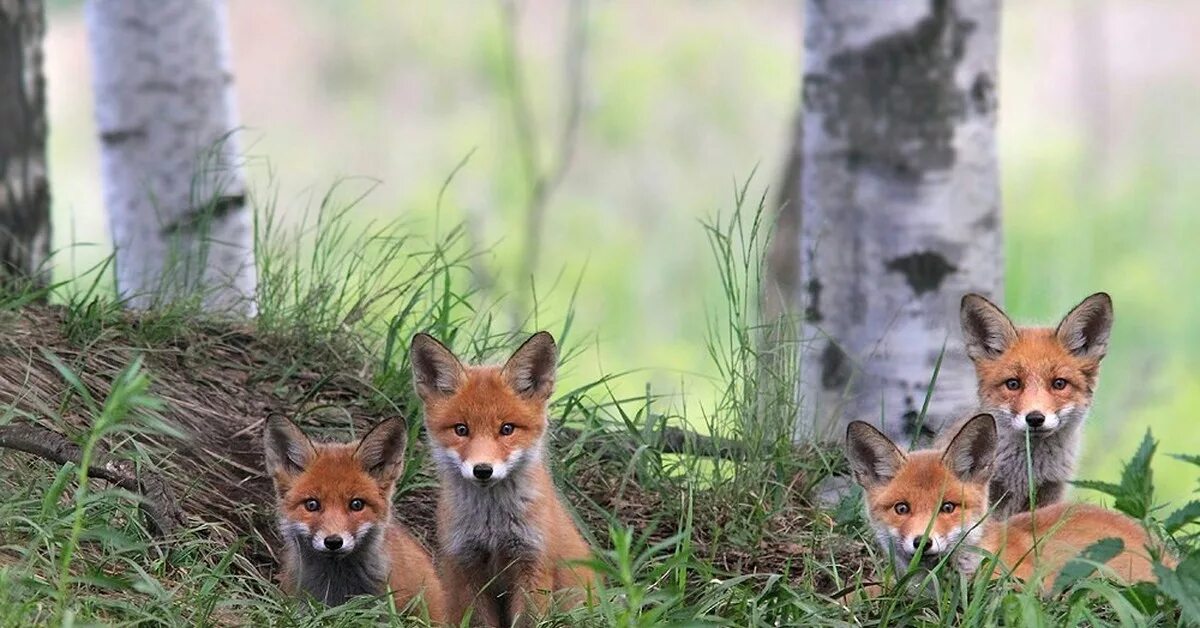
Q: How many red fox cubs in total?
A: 4